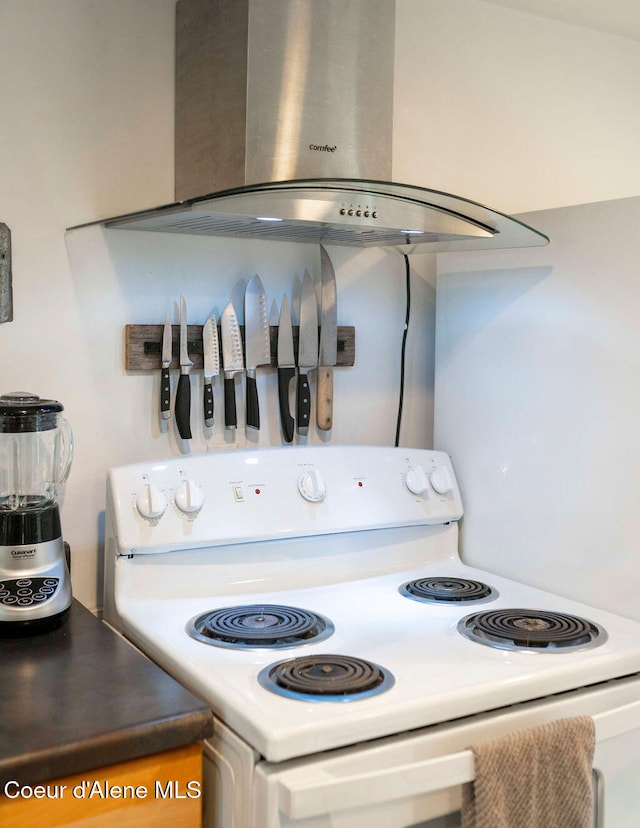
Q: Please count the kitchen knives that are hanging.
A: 8